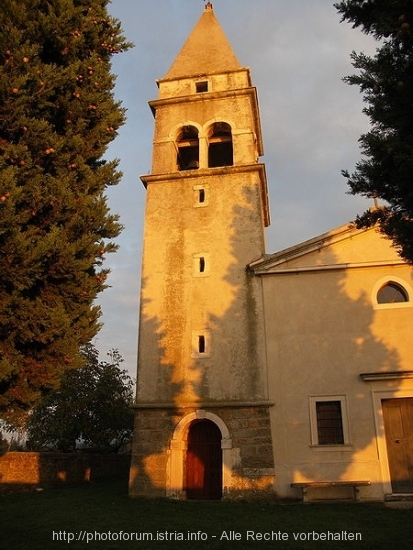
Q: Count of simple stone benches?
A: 1